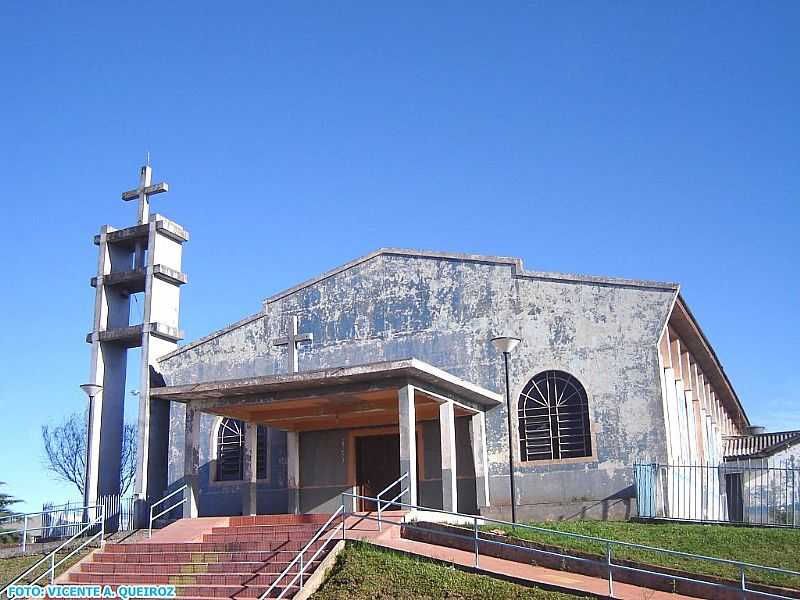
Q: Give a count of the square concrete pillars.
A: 6